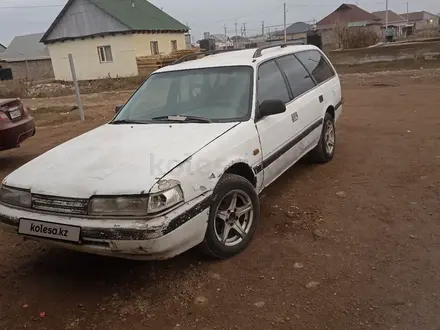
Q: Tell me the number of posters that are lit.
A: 0